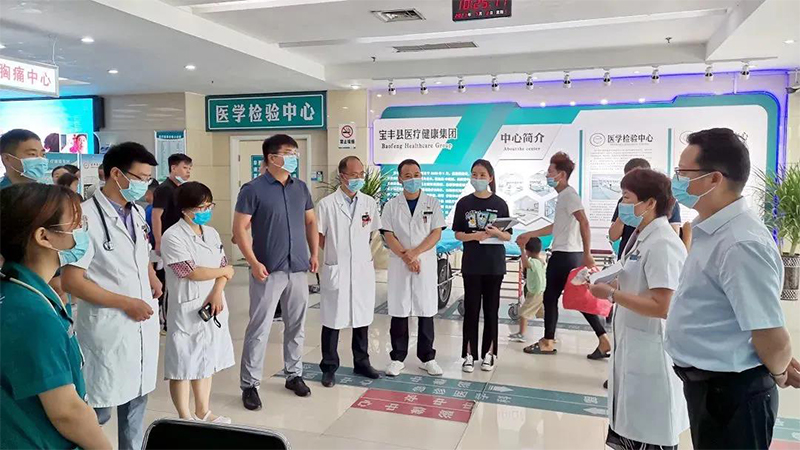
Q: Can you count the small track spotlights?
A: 10